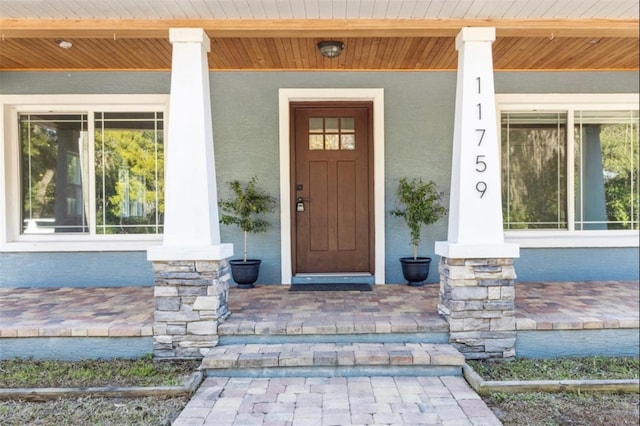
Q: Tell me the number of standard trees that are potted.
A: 2